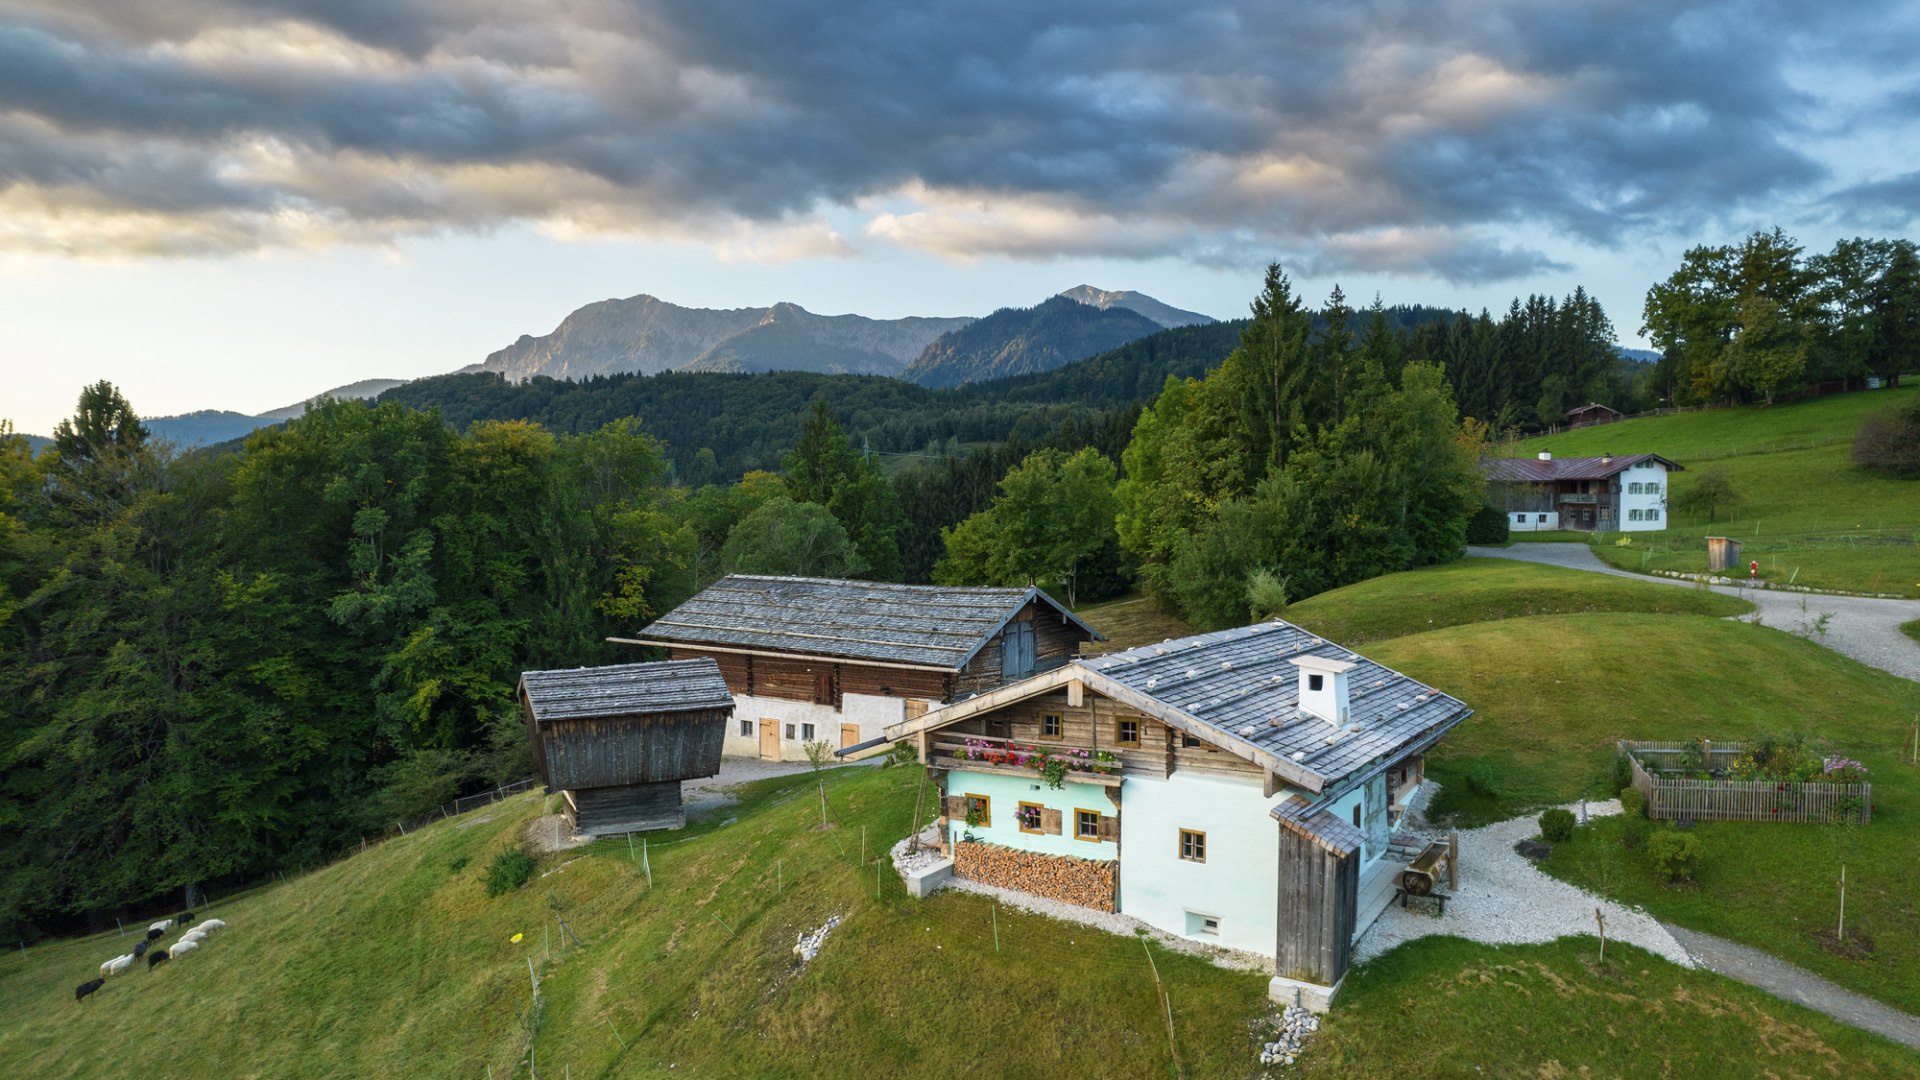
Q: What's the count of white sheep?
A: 7